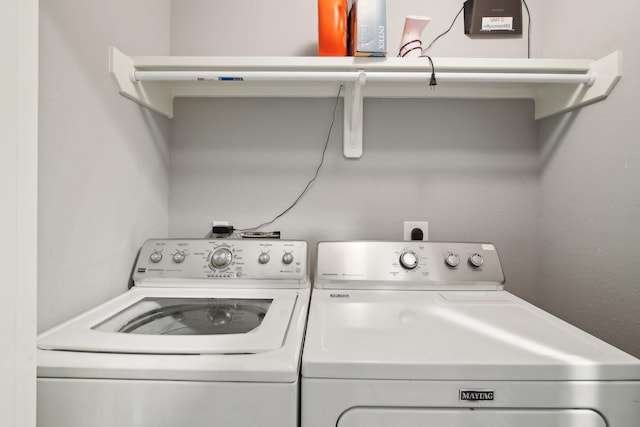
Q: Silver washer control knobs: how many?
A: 5